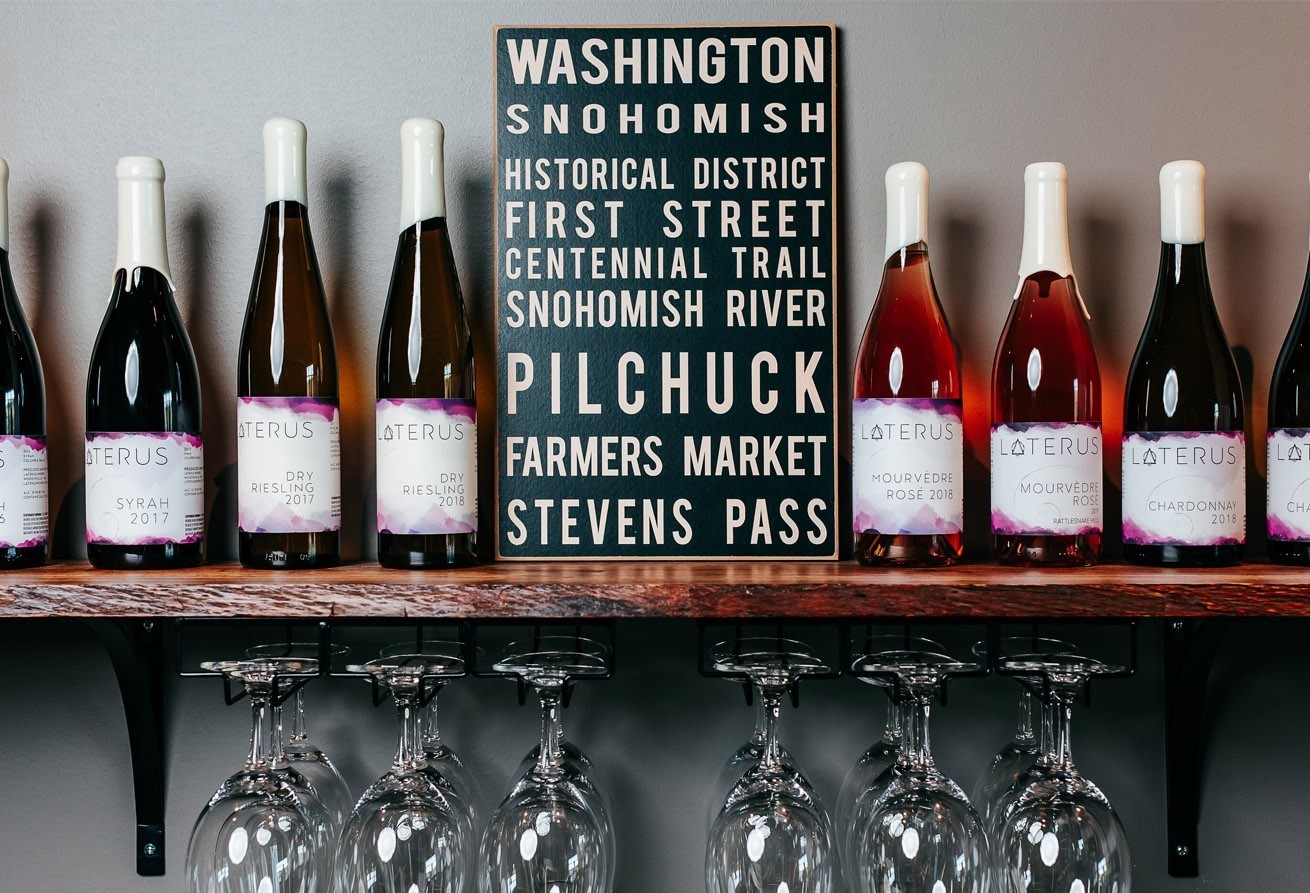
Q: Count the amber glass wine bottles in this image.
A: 2